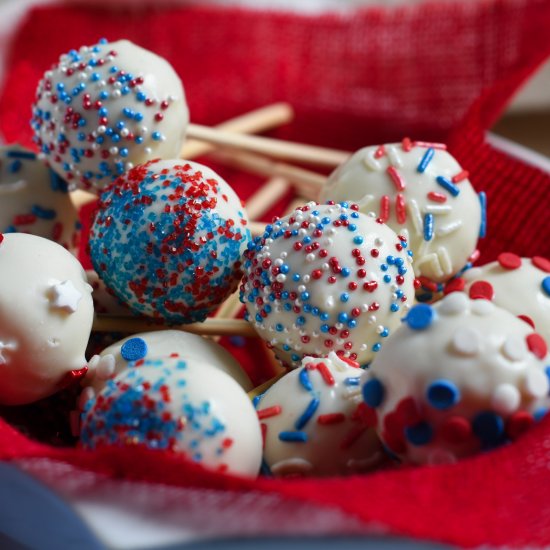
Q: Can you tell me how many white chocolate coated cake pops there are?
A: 11